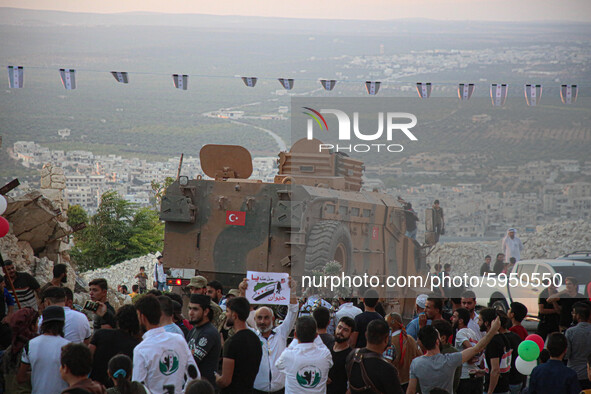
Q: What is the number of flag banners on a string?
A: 13